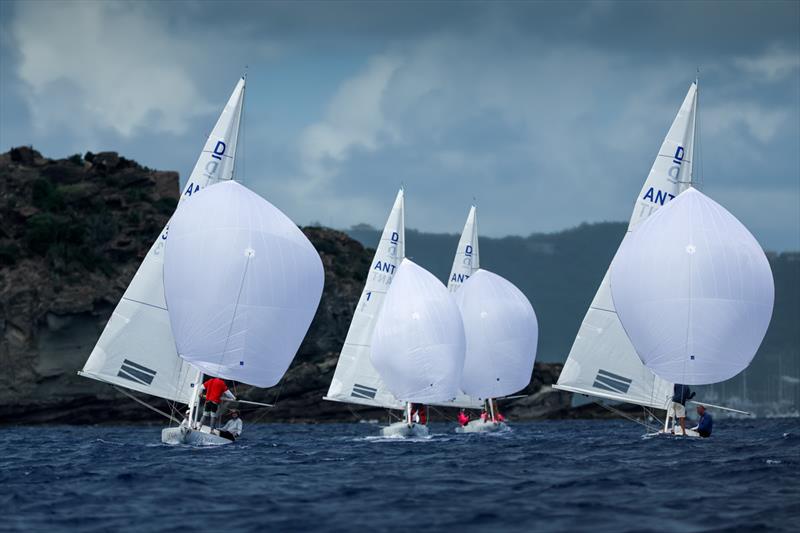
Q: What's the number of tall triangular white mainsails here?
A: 4